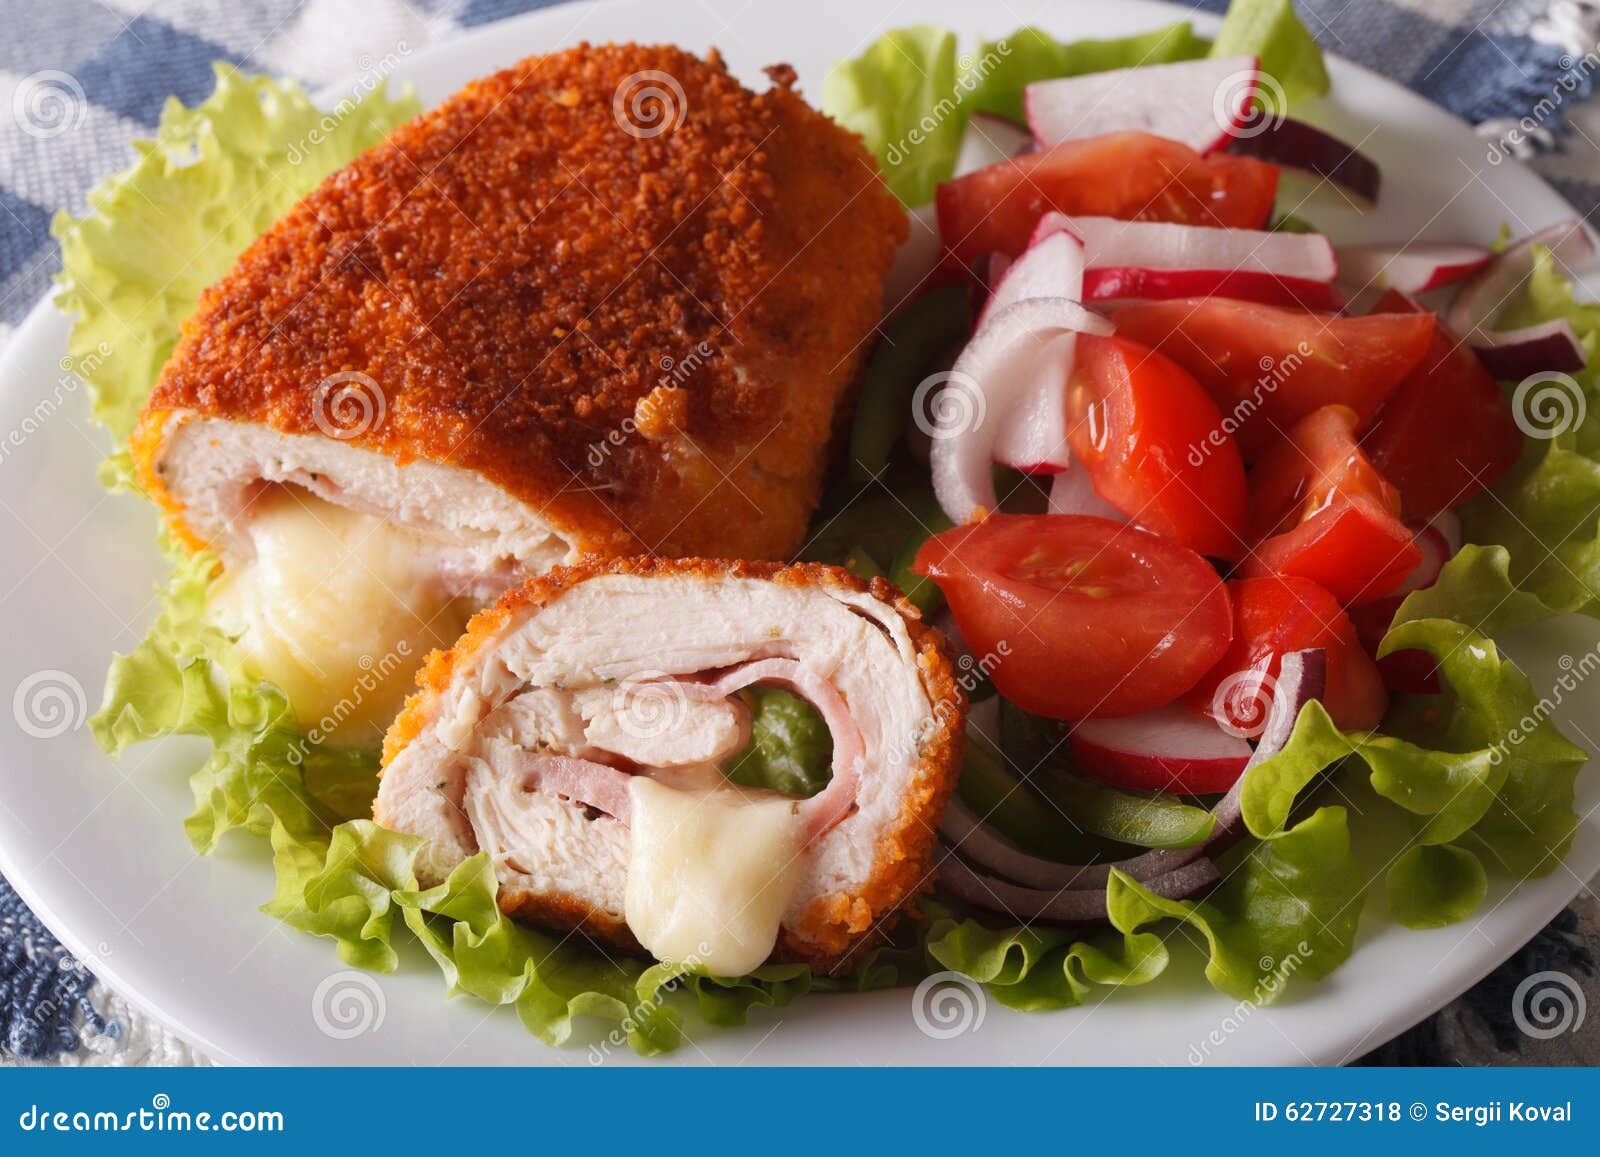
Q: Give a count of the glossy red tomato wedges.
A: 7